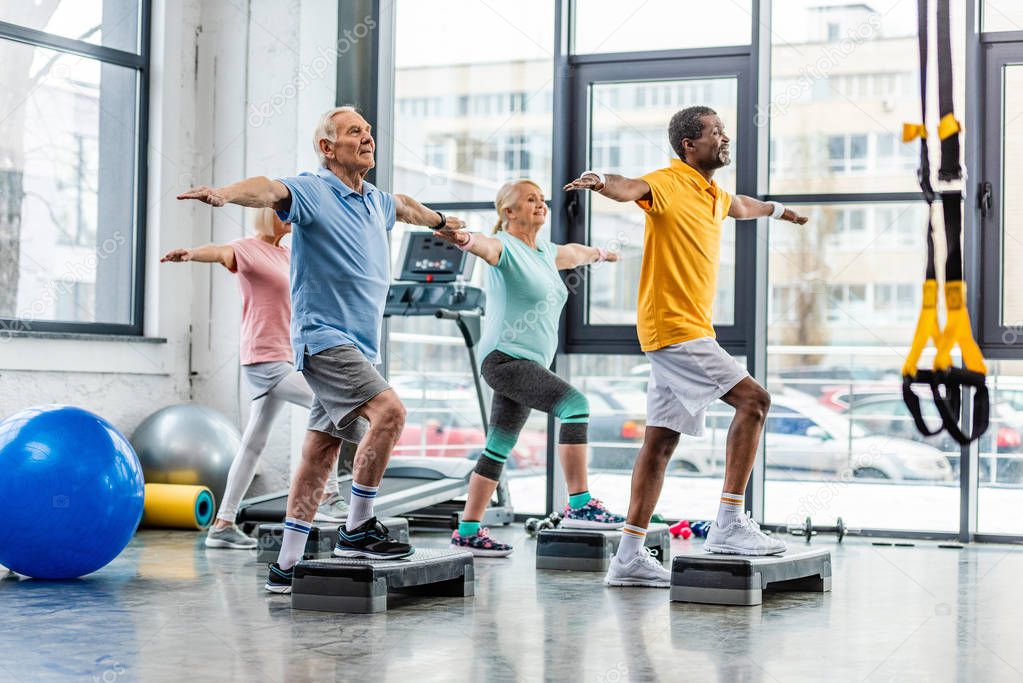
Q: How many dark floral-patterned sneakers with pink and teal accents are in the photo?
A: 2